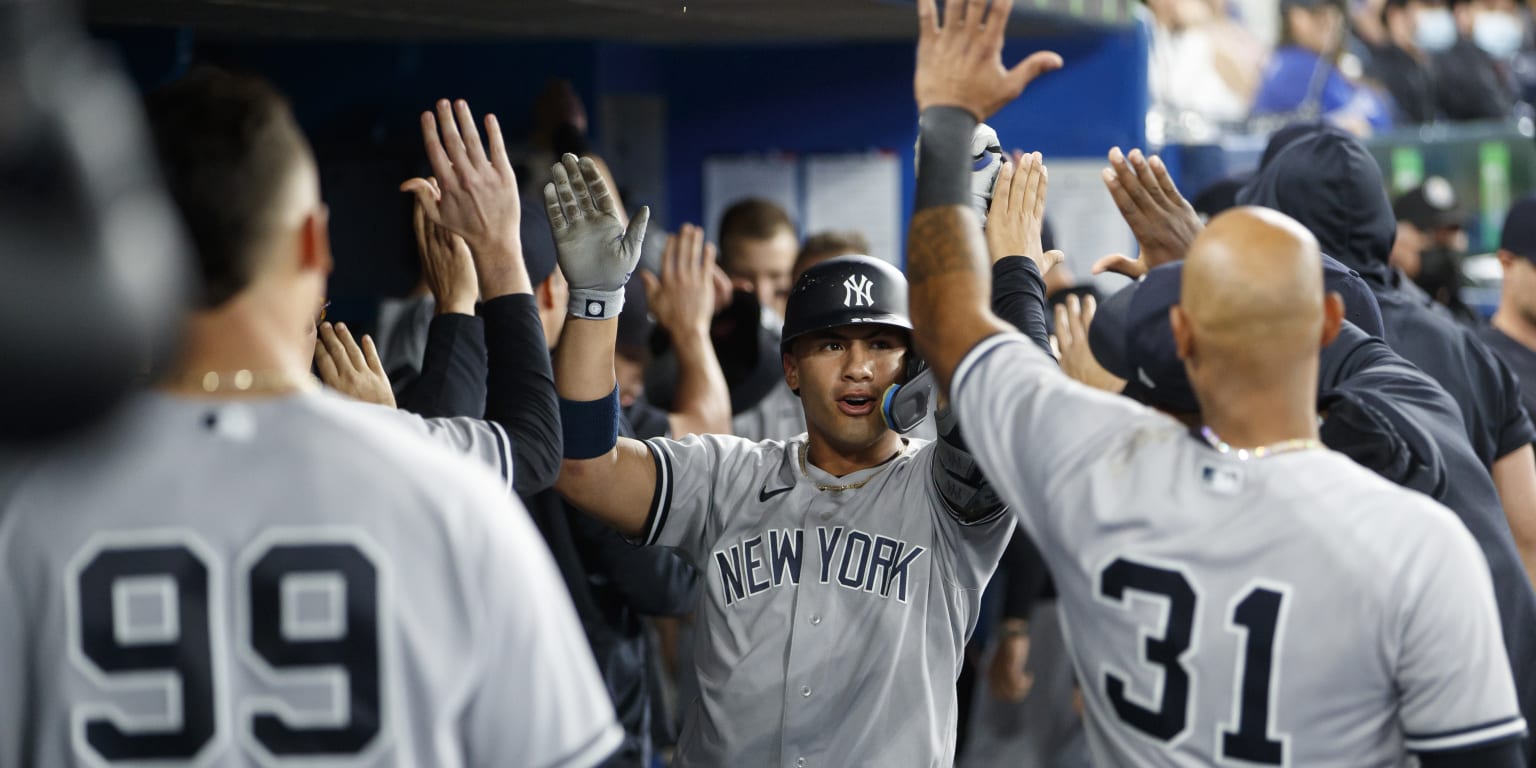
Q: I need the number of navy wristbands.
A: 1